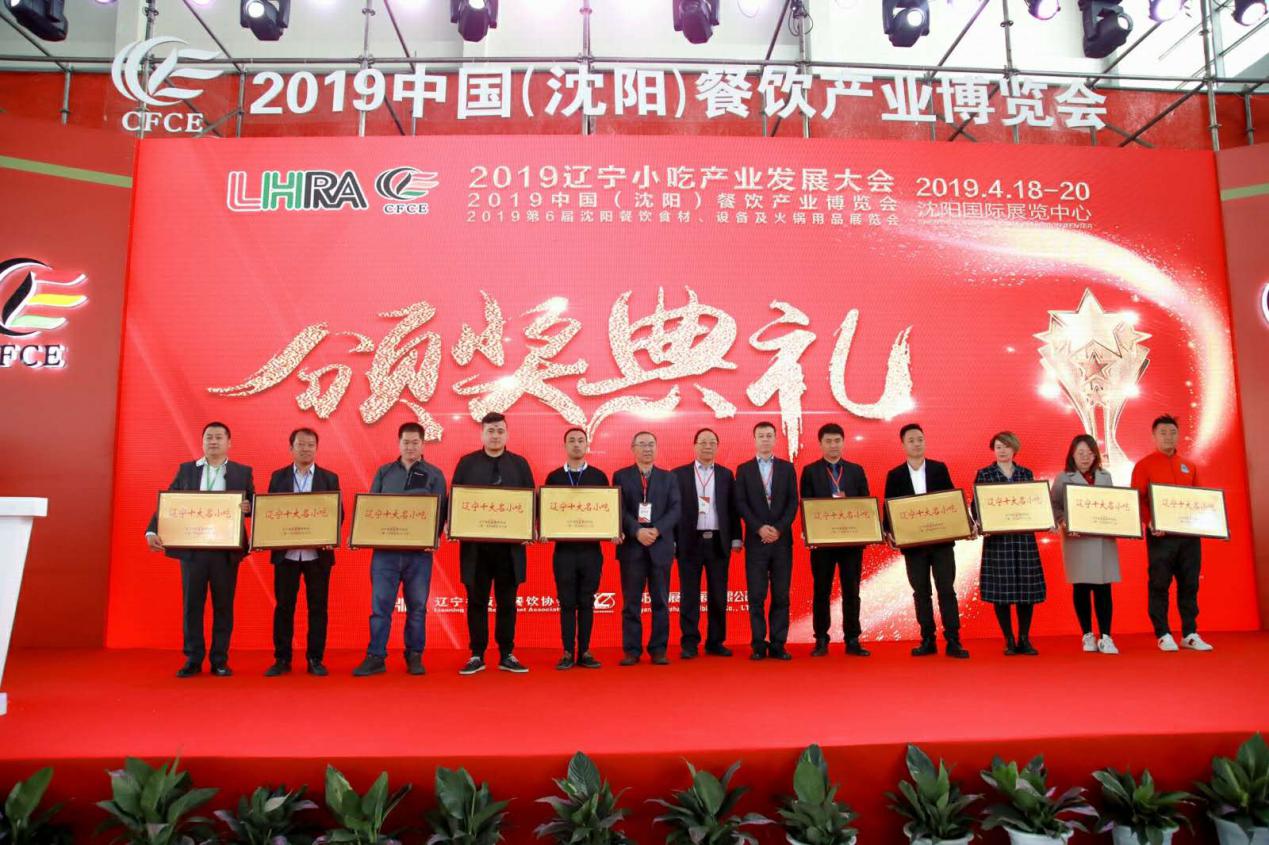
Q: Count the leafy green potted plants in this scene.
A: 12